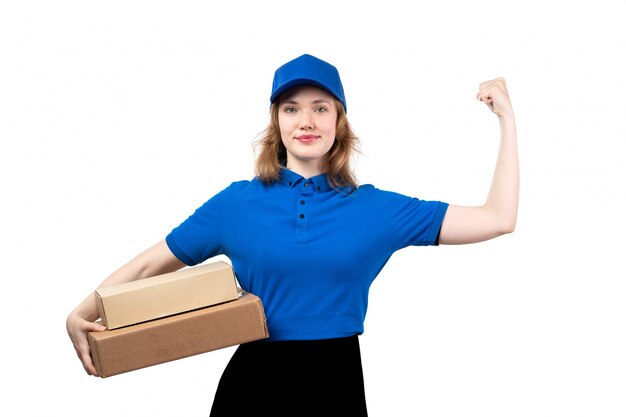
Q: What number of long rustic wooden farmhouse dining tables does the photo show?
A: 0